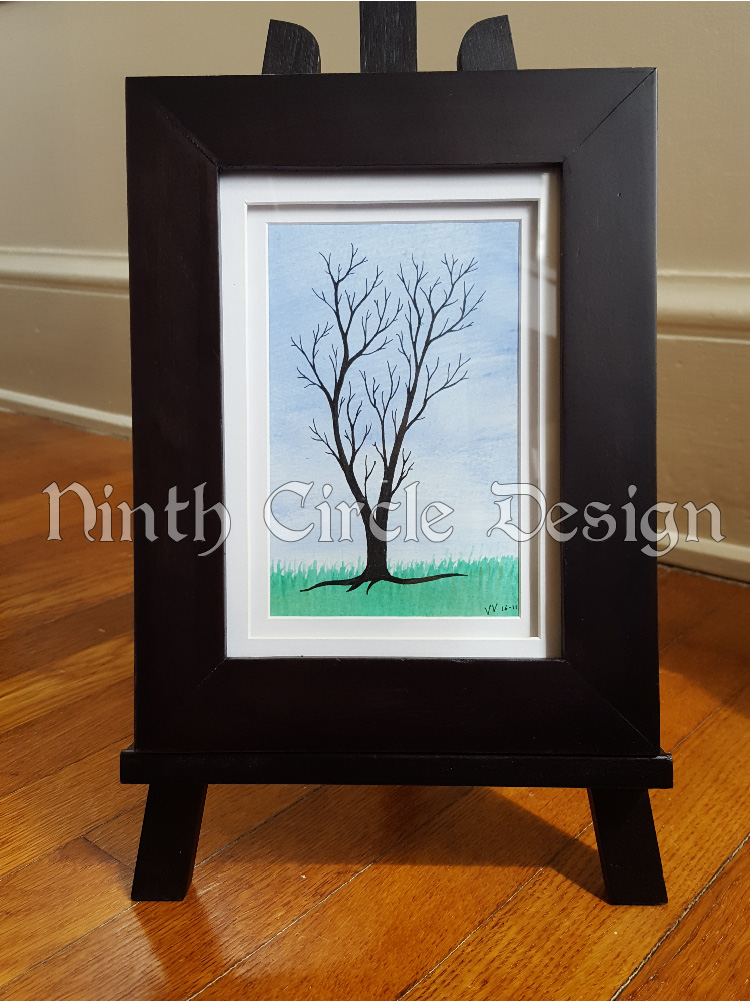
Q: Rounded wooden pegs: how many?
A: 2